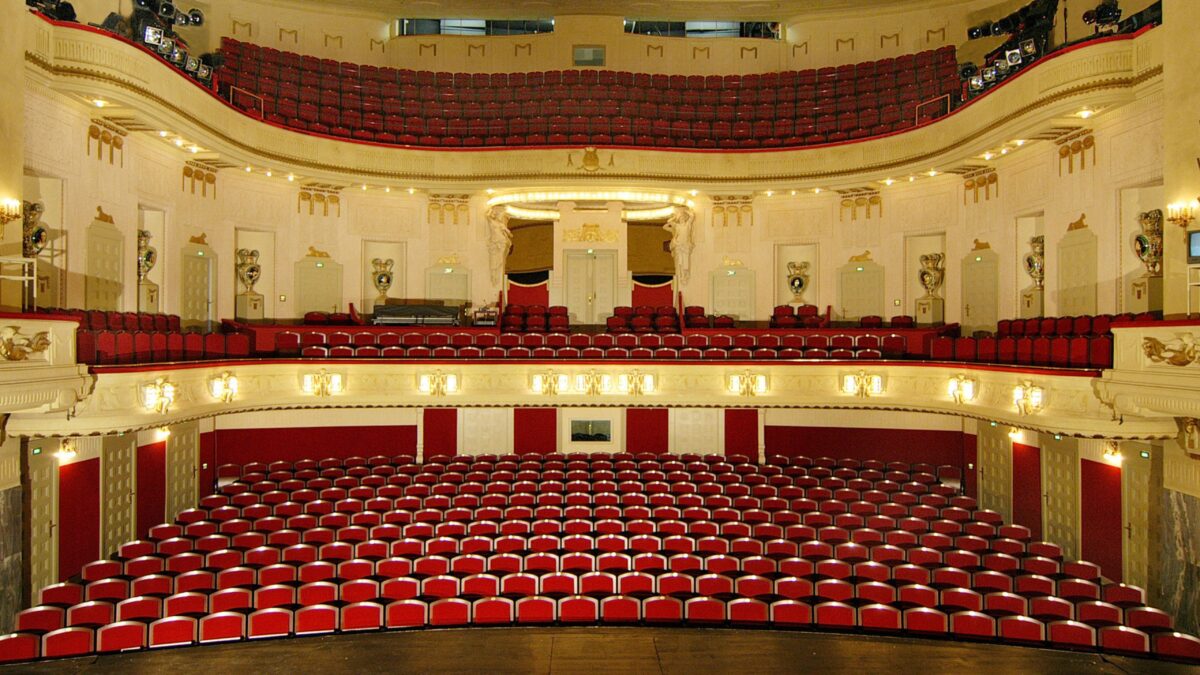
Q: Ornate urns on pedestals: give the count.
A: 8